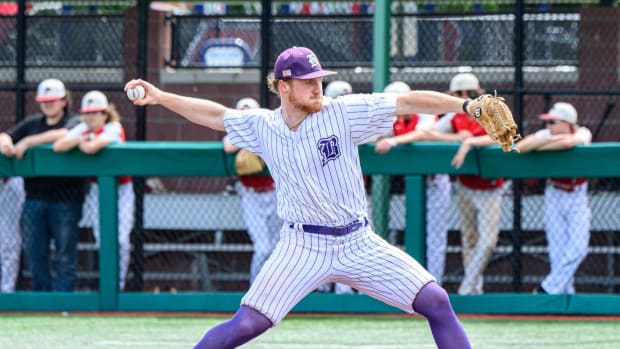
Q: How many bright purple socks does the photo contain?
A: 2